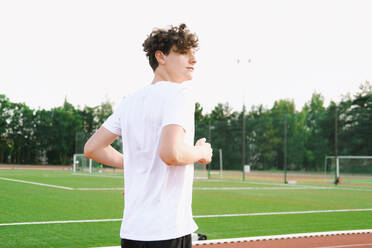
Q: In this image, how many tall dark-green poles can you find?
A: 4